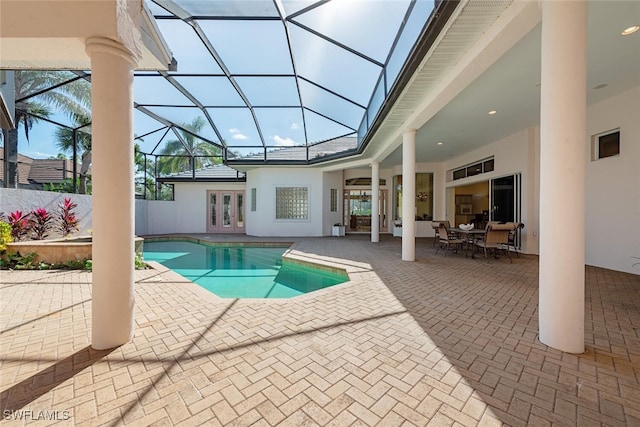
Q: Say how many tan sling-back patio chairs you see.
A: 4